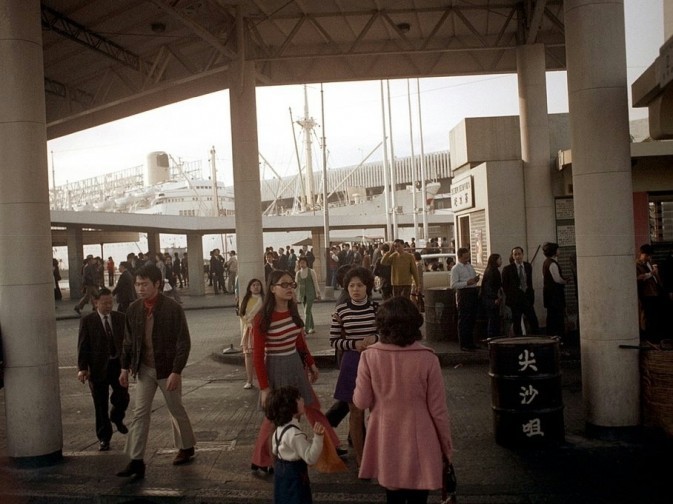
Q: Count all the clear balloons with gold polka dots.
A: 0